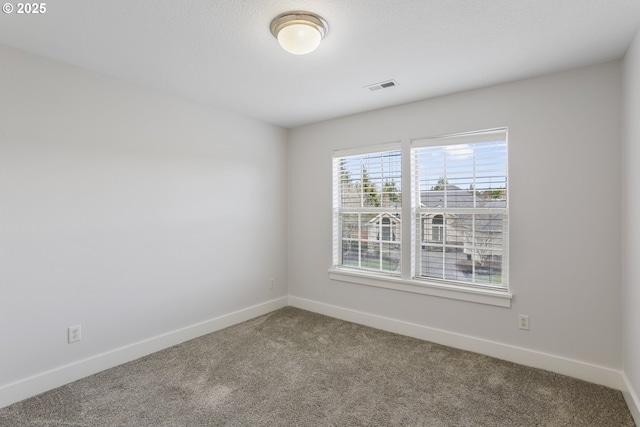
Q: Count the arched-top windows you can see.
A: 2